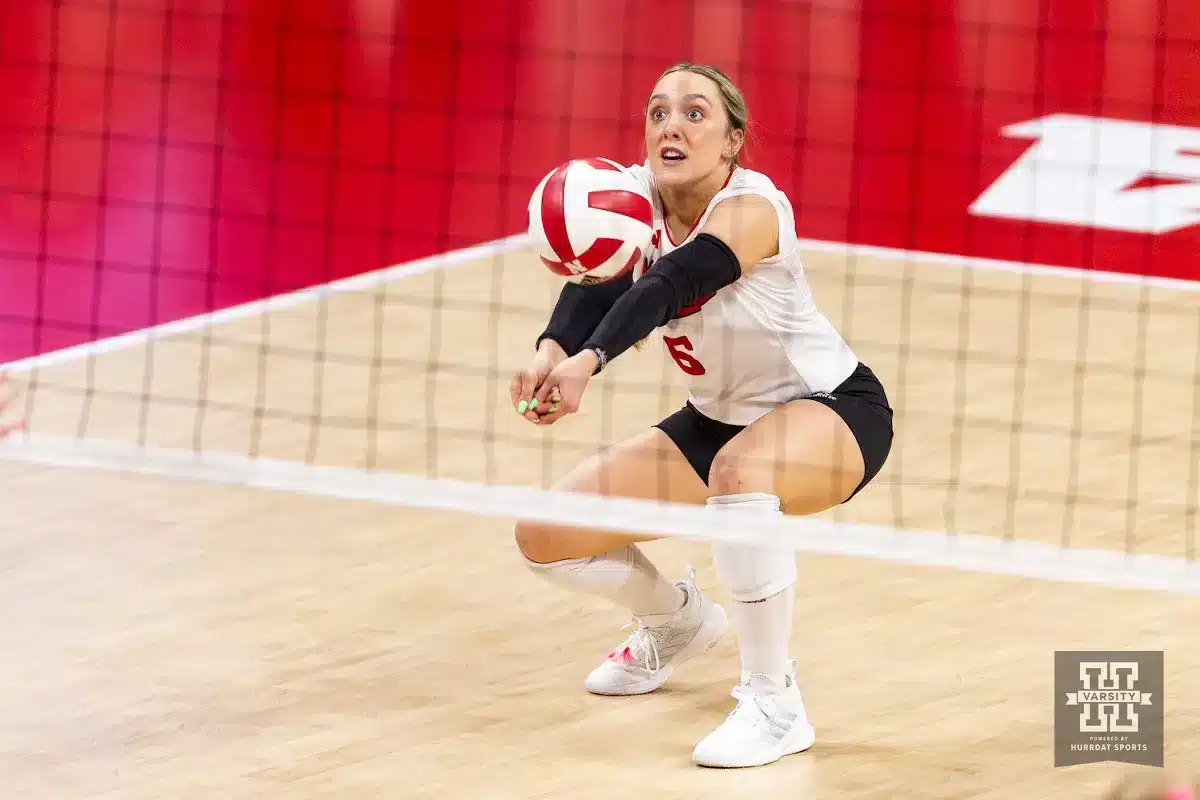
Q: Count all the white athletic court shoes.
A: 2